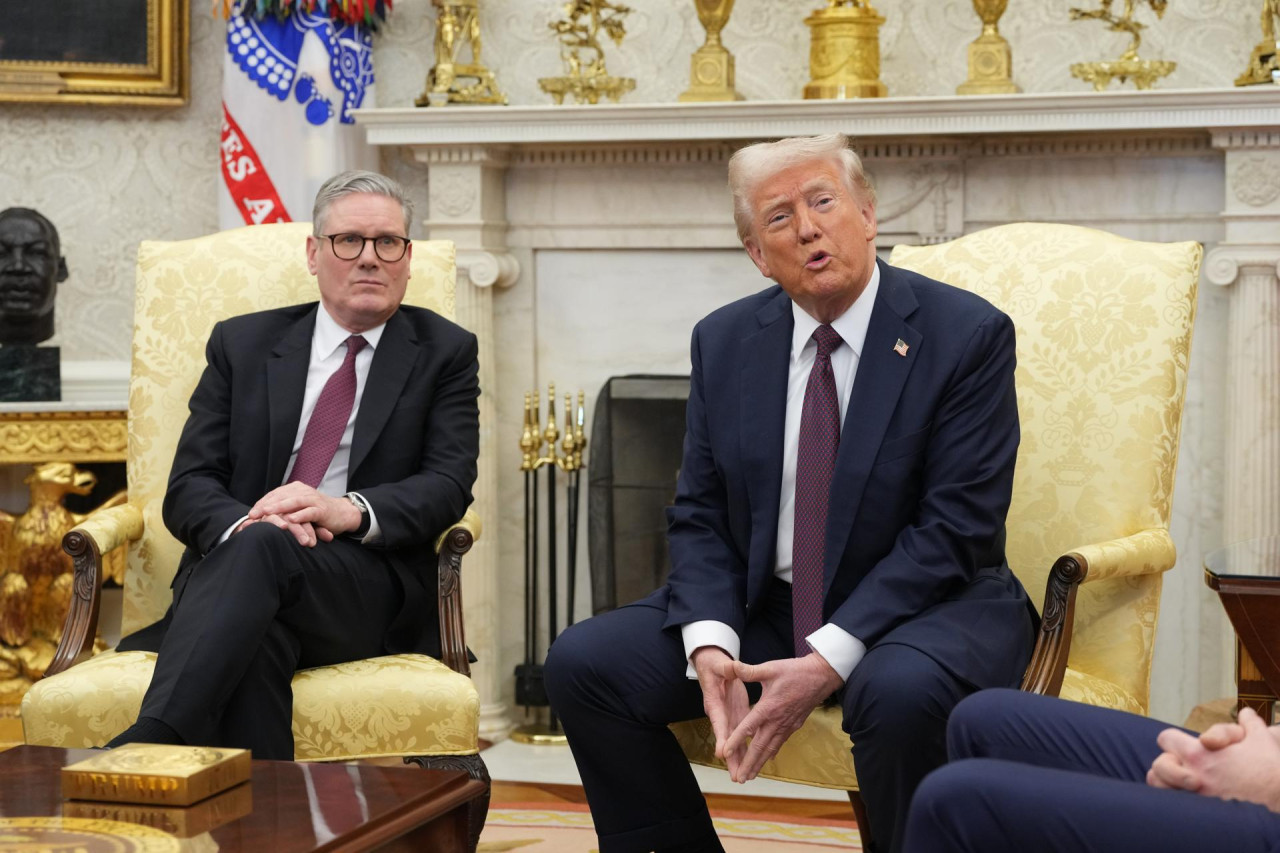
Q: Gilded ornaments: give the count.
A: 7